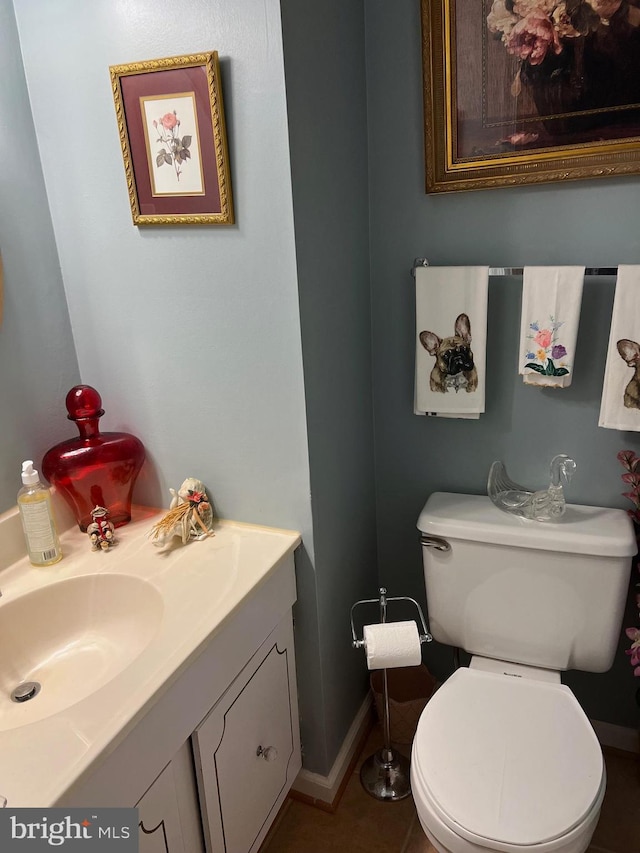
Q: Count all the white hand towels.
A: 3